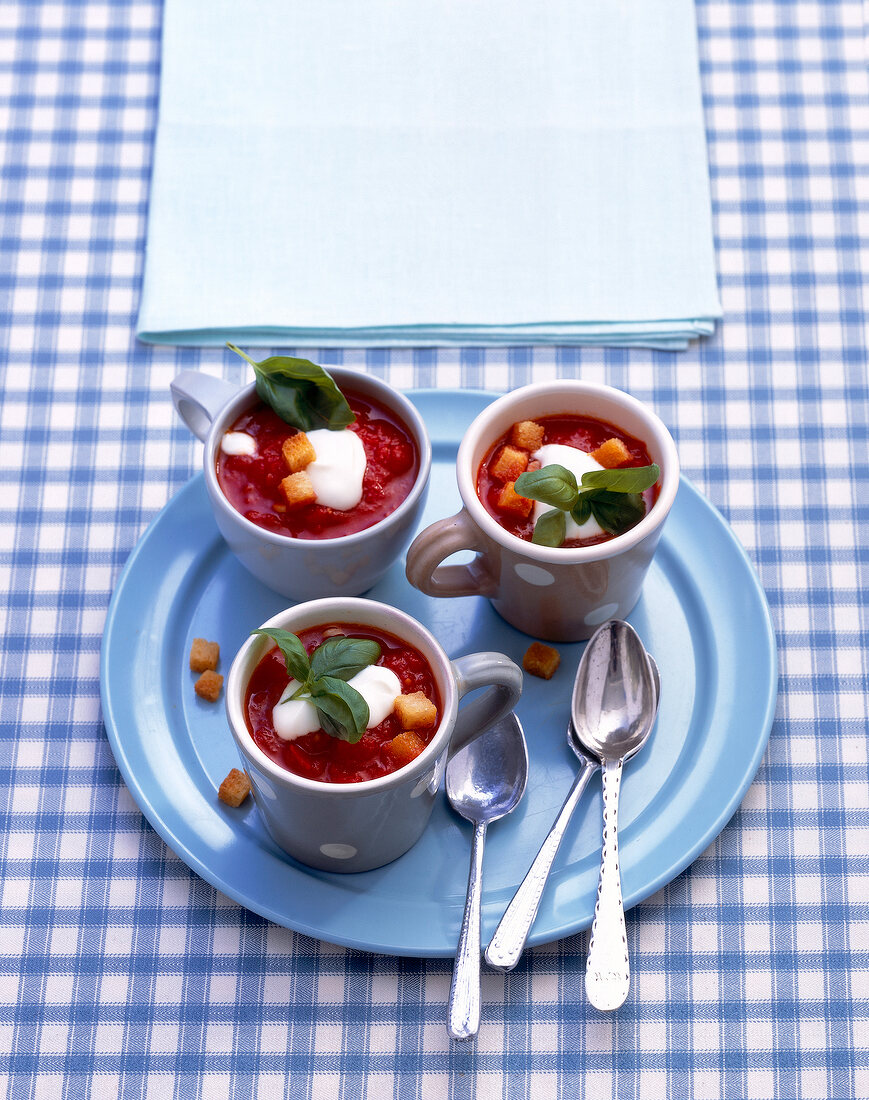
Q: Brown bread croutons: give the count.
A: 12